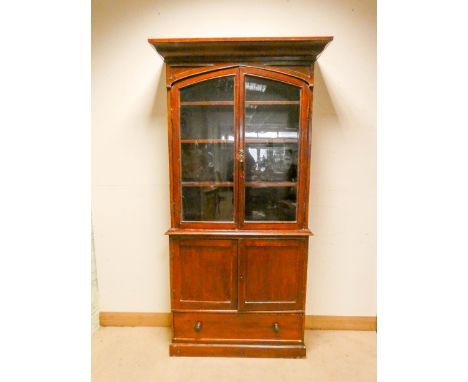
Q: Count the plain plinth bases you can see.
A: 1